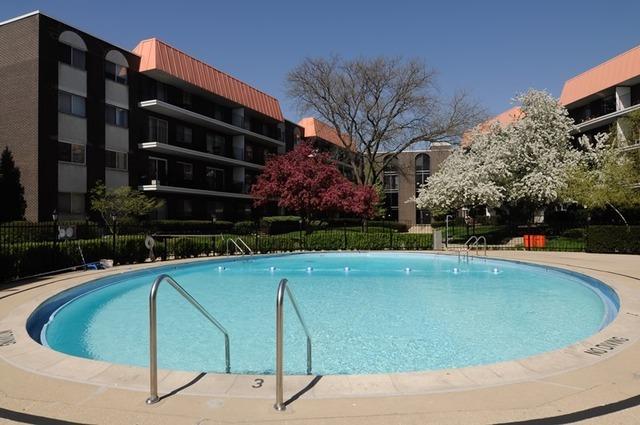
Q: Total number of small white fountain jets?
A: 7